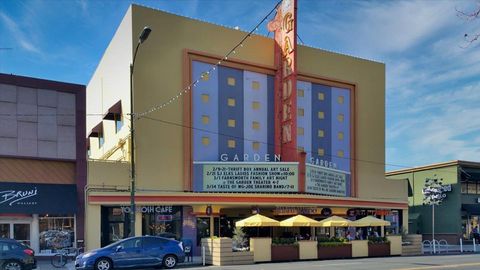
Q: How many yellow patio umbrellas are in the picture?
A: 4